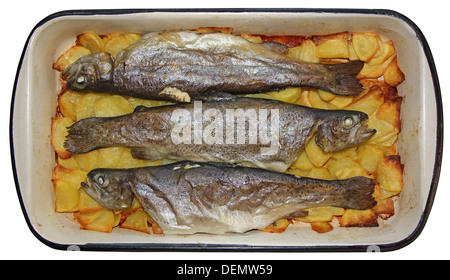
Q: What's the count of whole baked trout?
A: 3